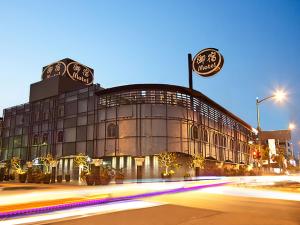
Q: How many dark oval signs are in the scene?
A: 3